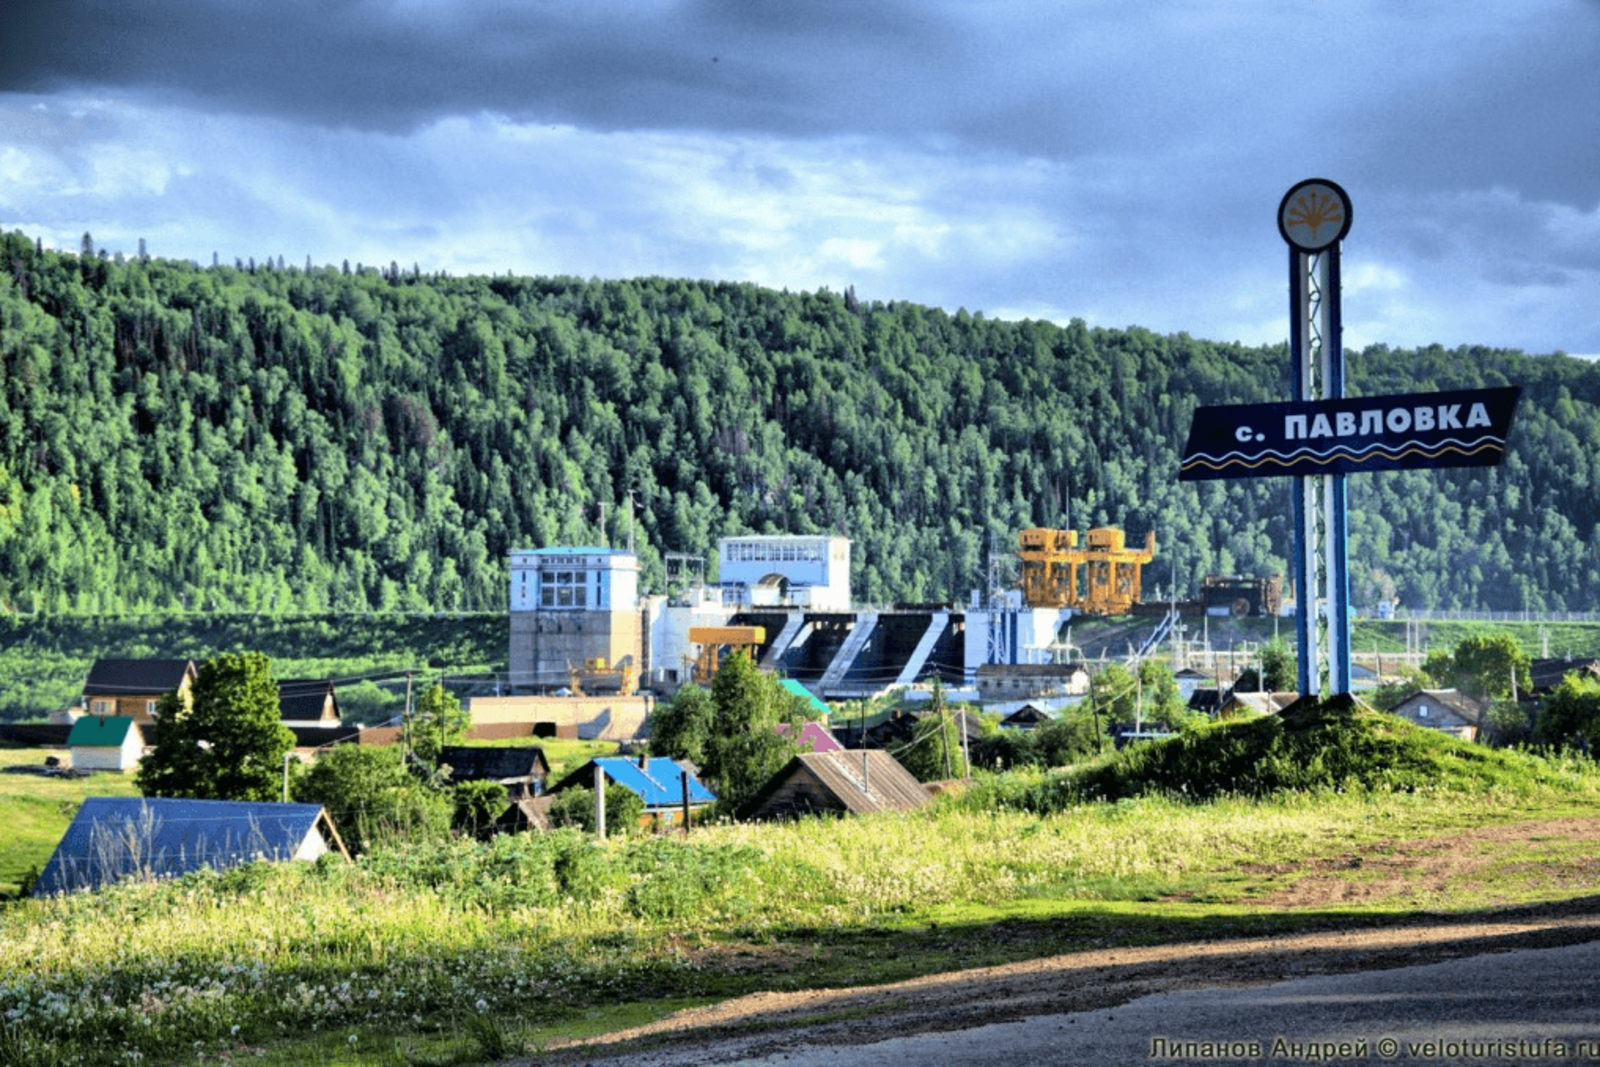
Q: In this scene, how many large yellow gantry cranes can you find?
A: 2